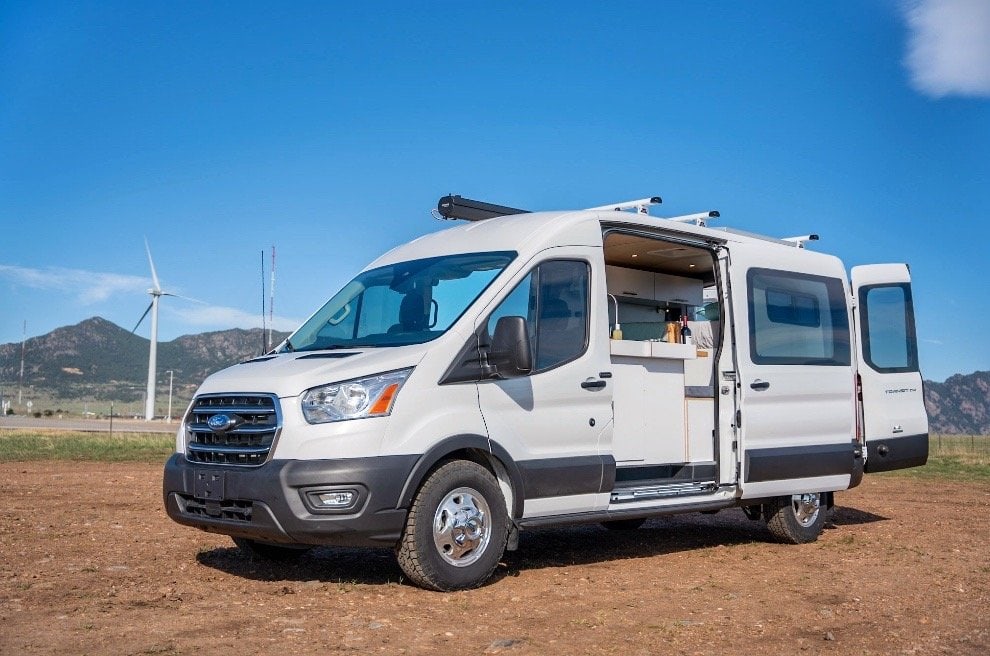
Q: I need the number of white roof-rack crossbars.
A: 3